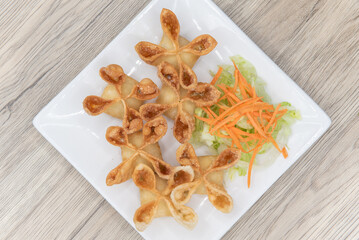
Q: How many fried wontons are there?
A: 6